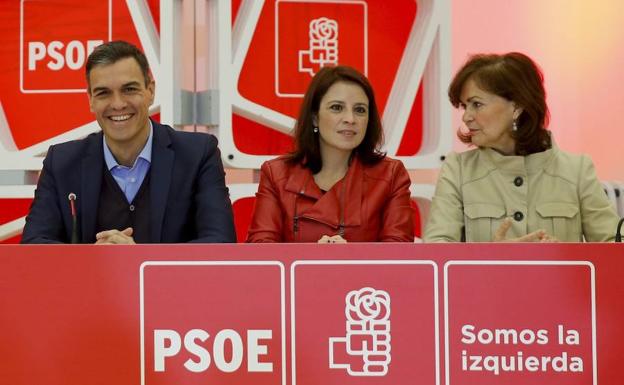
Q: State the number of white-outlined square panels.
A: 5